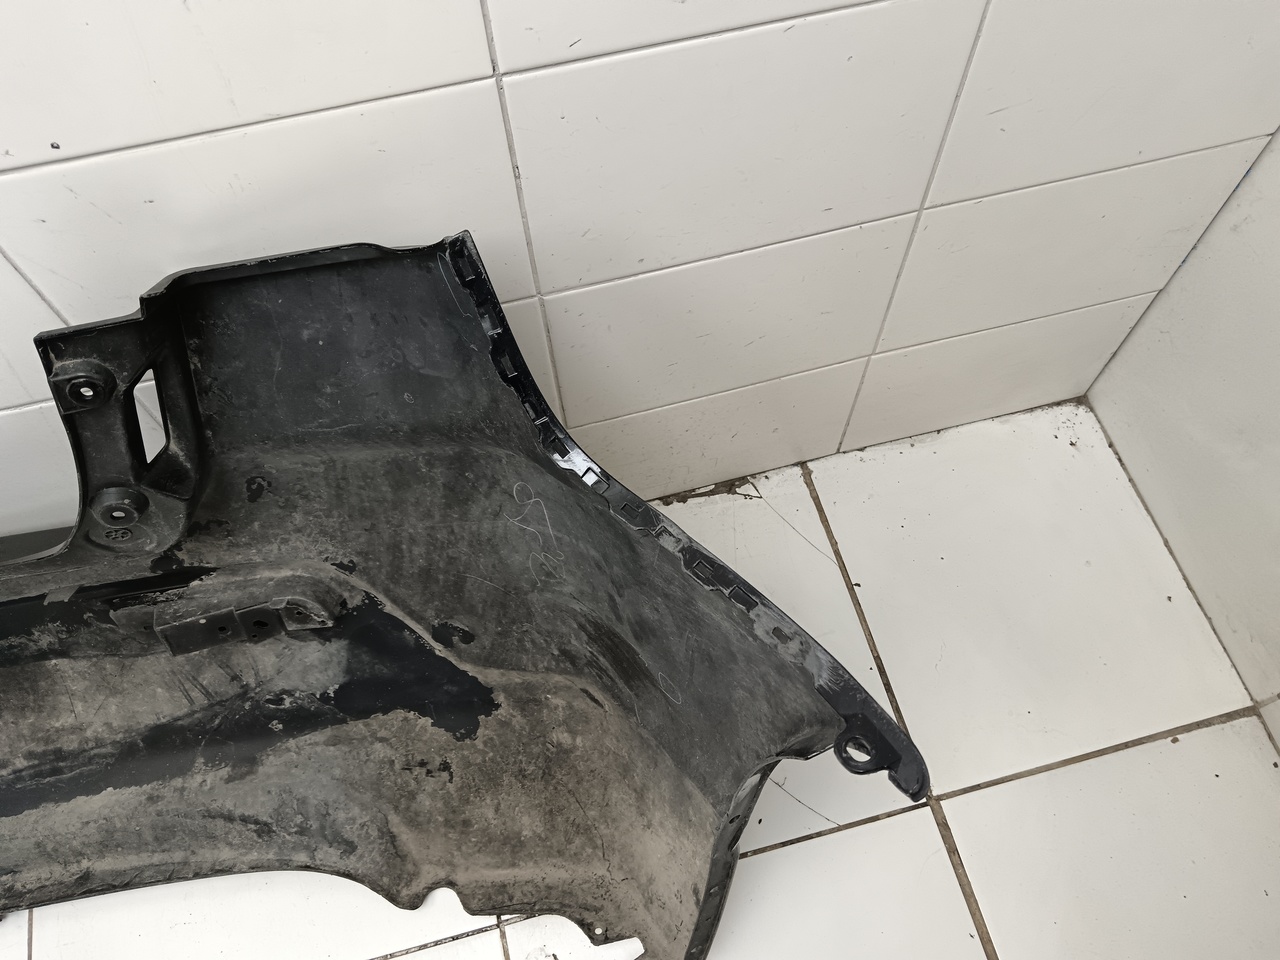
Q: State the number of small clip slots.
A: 11